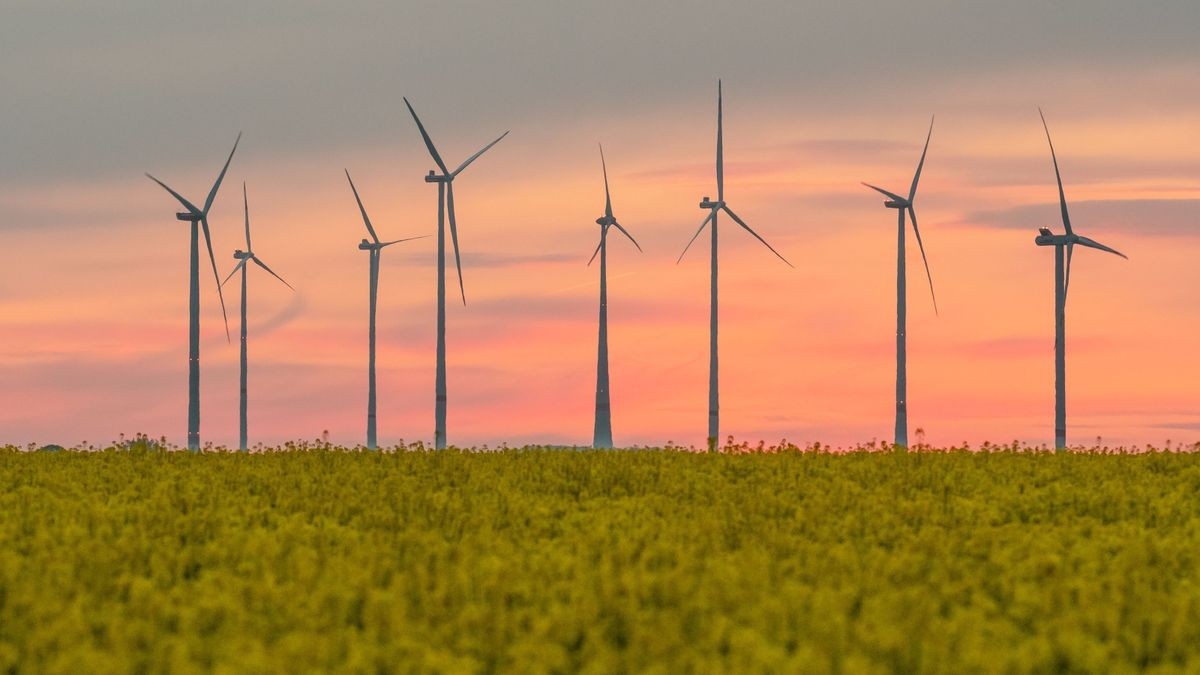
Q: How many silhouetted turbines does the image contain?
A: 8